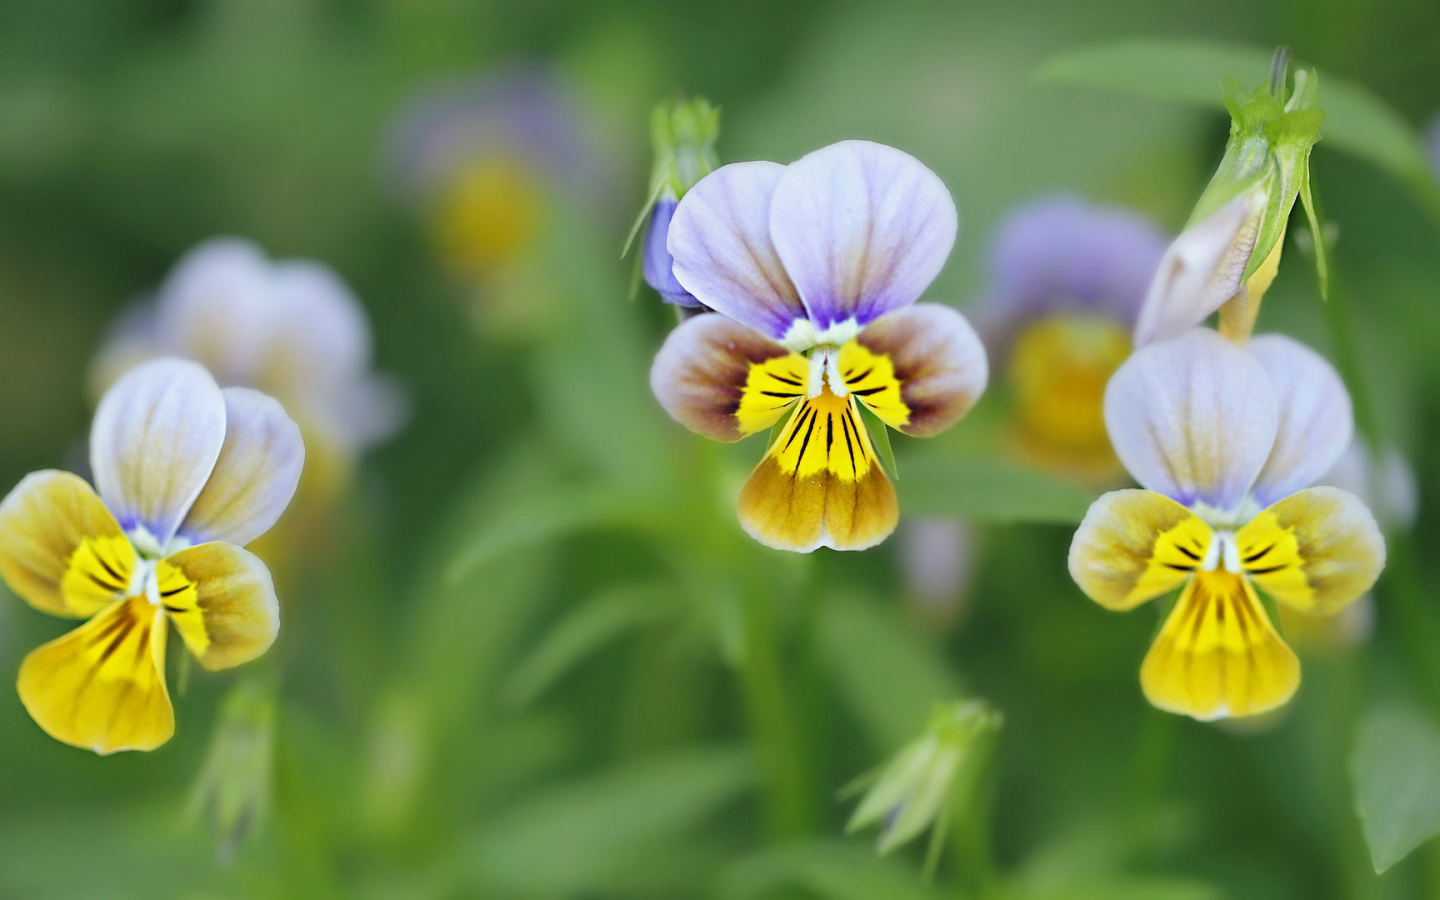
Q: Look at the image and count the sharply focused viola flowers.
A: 3